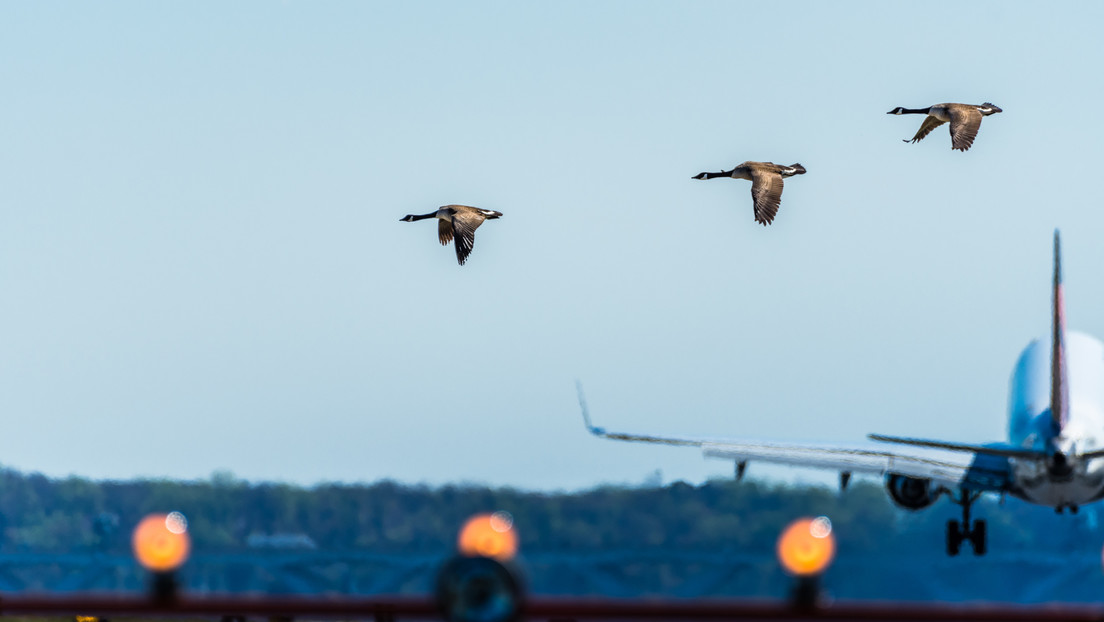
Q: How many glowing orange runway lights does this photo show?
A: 3